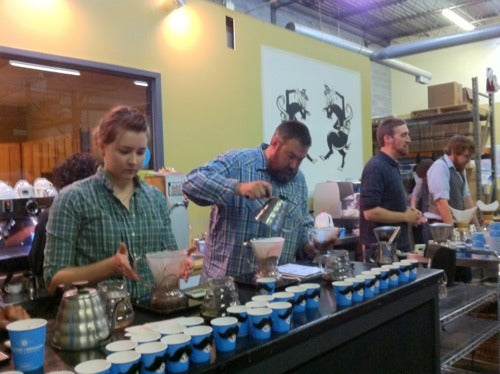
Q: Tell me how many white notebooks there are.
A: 1